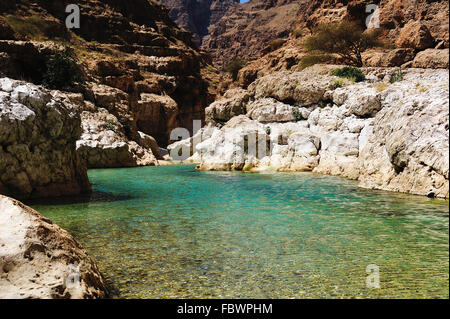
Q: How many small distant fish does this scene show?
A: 0